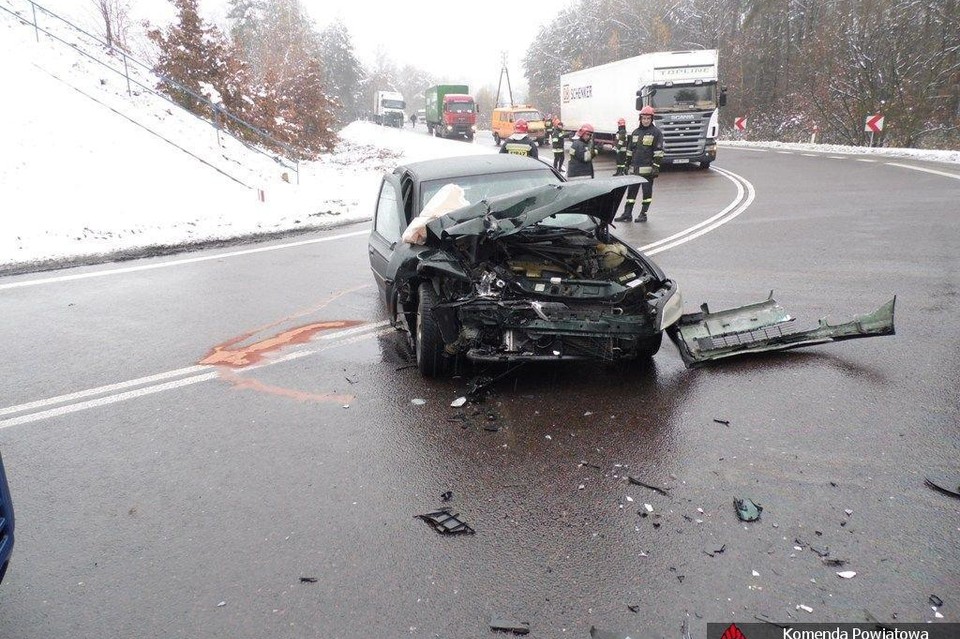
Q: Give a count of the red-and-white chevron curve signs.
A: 2